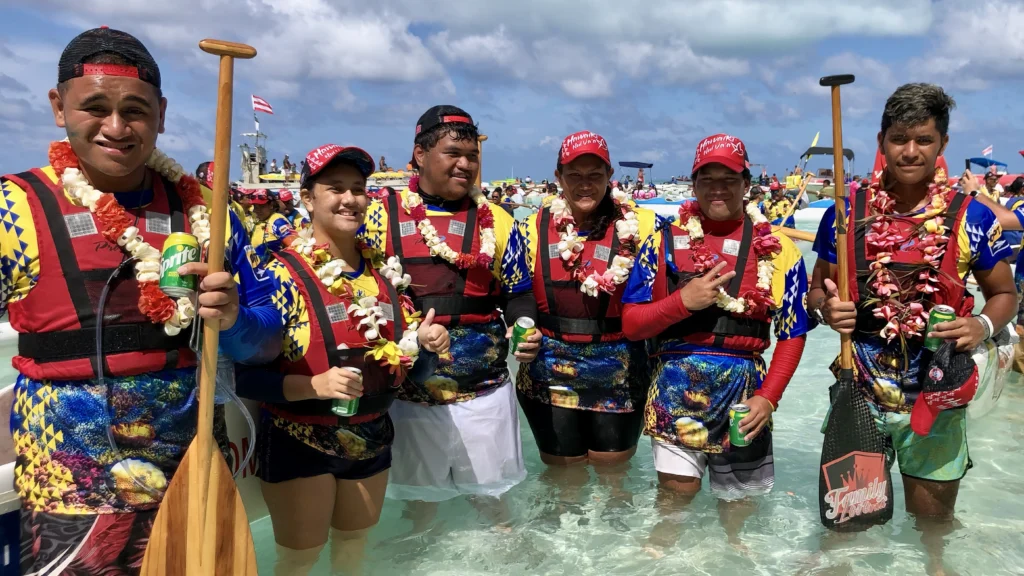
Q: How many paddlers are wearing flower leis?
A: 6